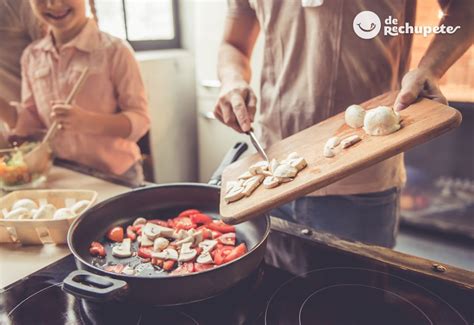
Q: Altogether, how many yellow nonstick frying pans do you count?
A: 0